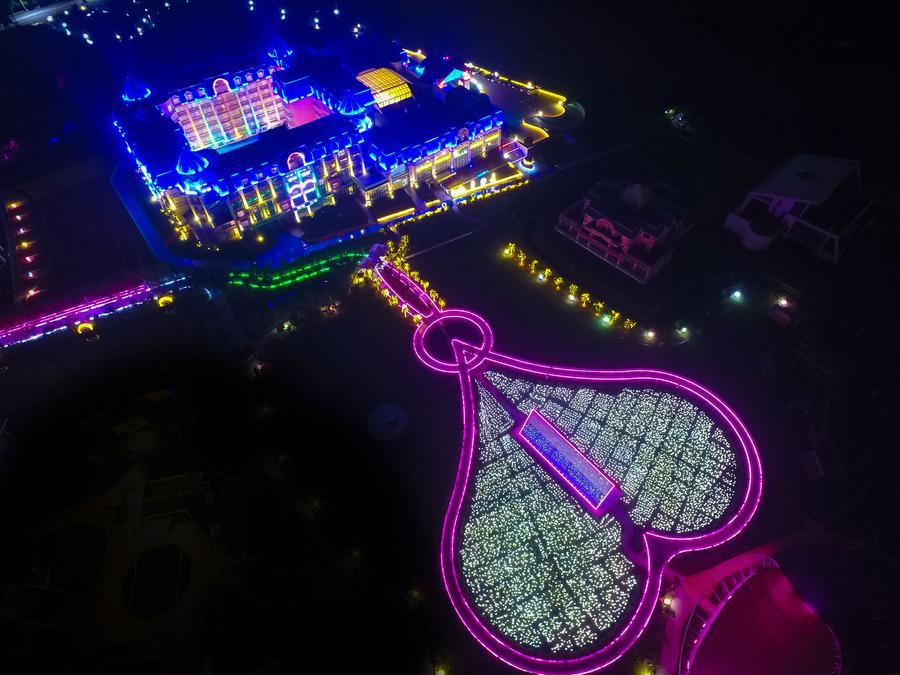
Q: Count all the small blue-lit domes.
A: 4